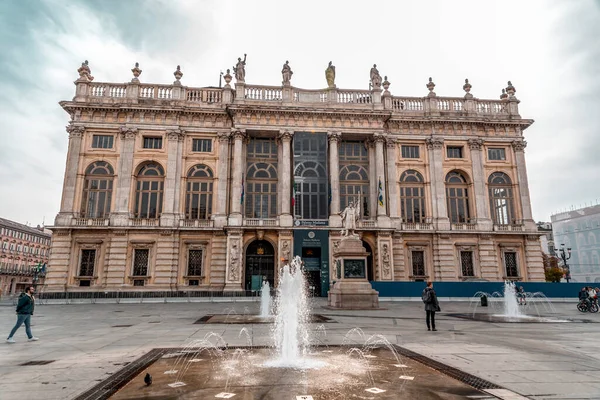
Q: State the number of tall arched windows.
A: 9